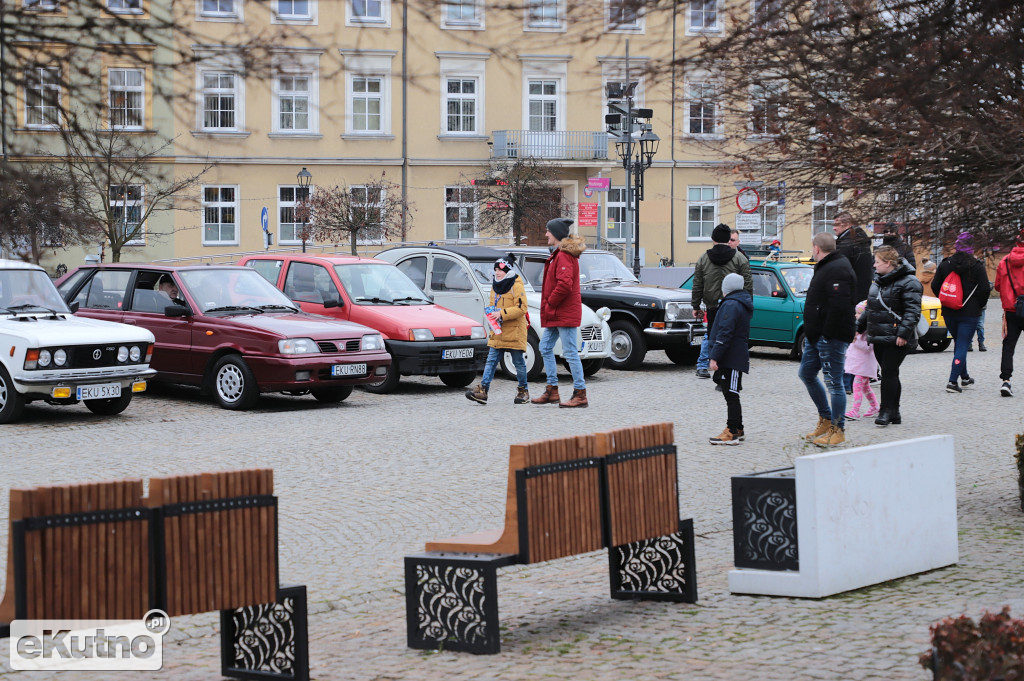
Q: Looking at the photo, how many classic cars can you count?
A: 7